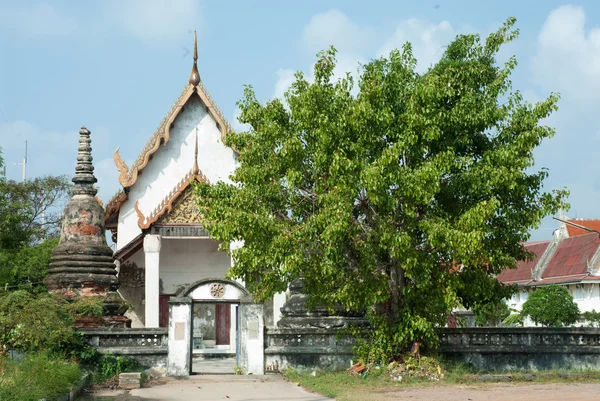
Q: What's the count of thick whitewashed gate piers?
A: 2